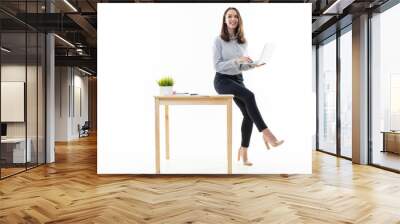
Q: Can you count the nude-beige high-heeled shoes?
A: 2